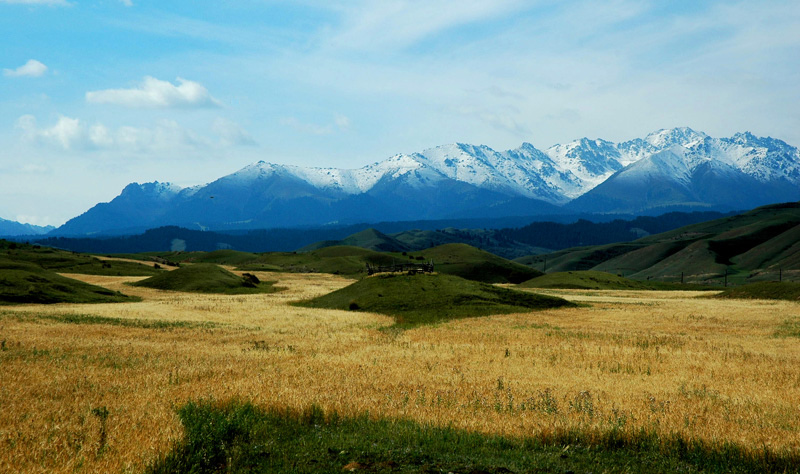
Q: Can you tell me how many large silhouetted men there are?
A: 0